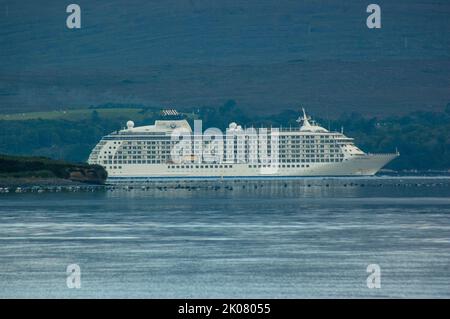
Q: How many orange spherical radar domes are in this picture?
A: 0